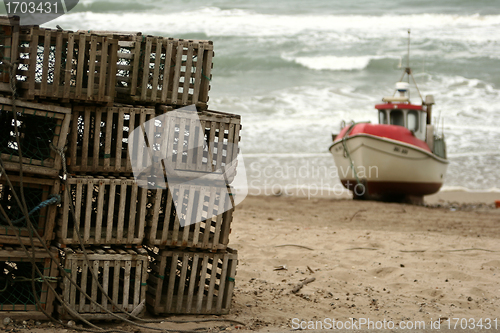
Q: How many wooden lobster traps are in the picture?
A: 12